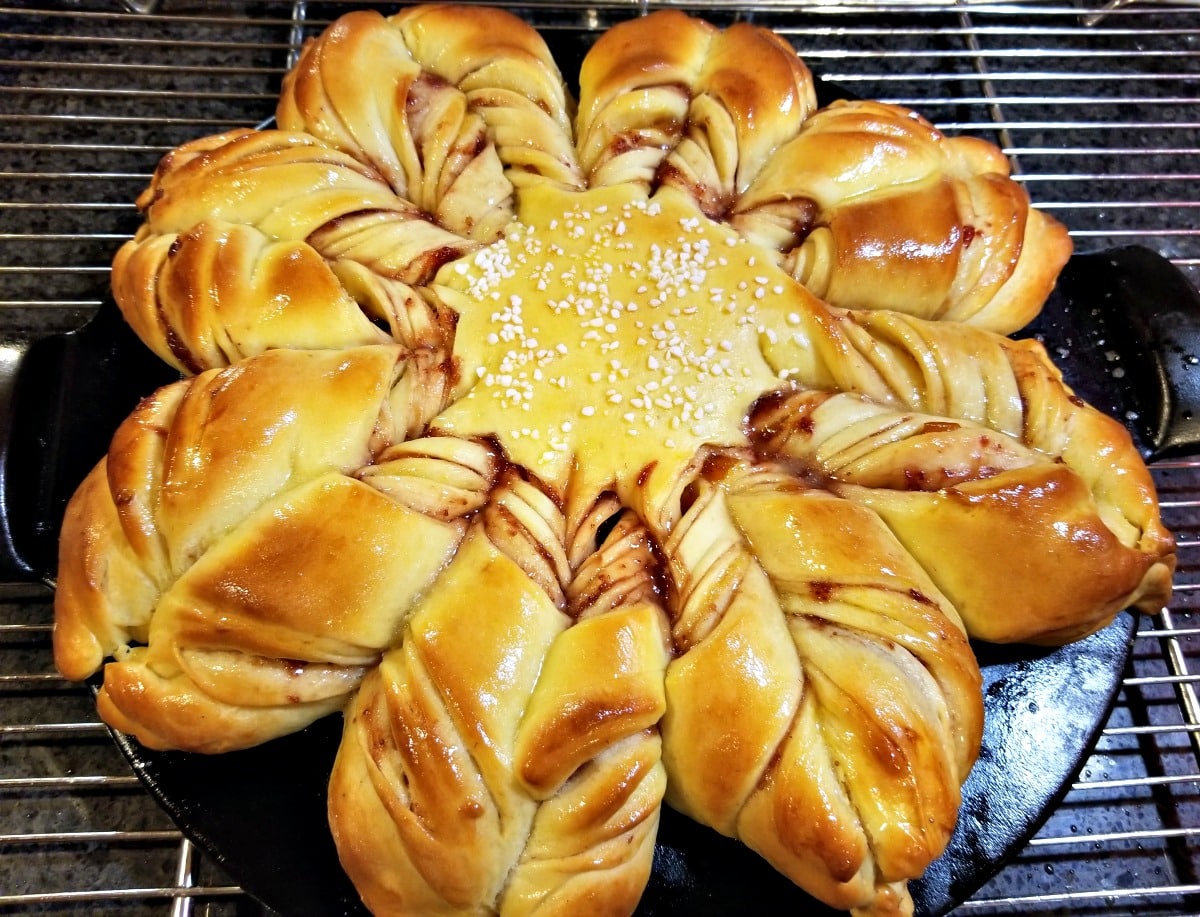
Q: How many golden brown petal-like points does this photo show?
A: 8